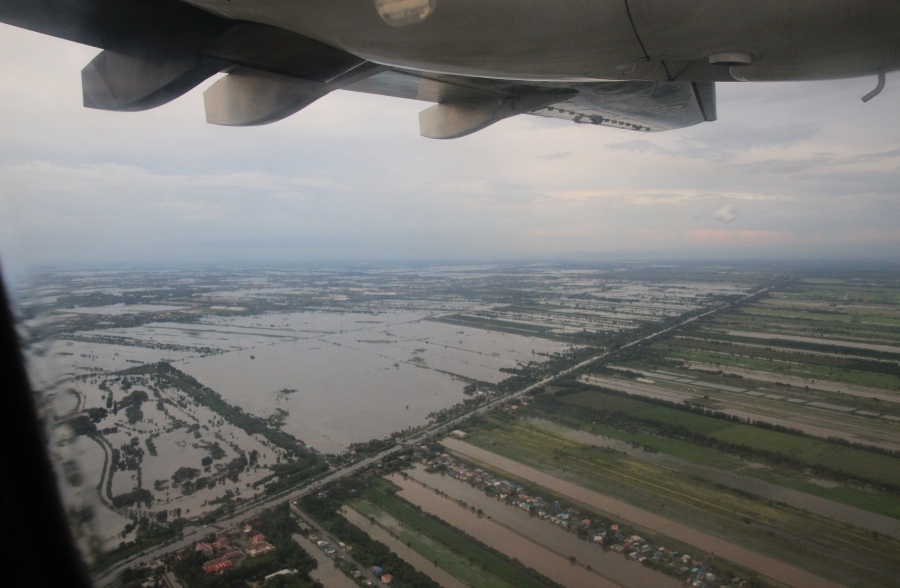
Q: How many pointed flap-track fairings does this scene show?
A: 3